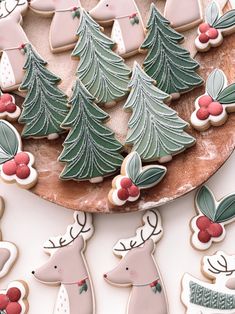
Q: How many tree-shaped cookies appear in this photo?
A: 5